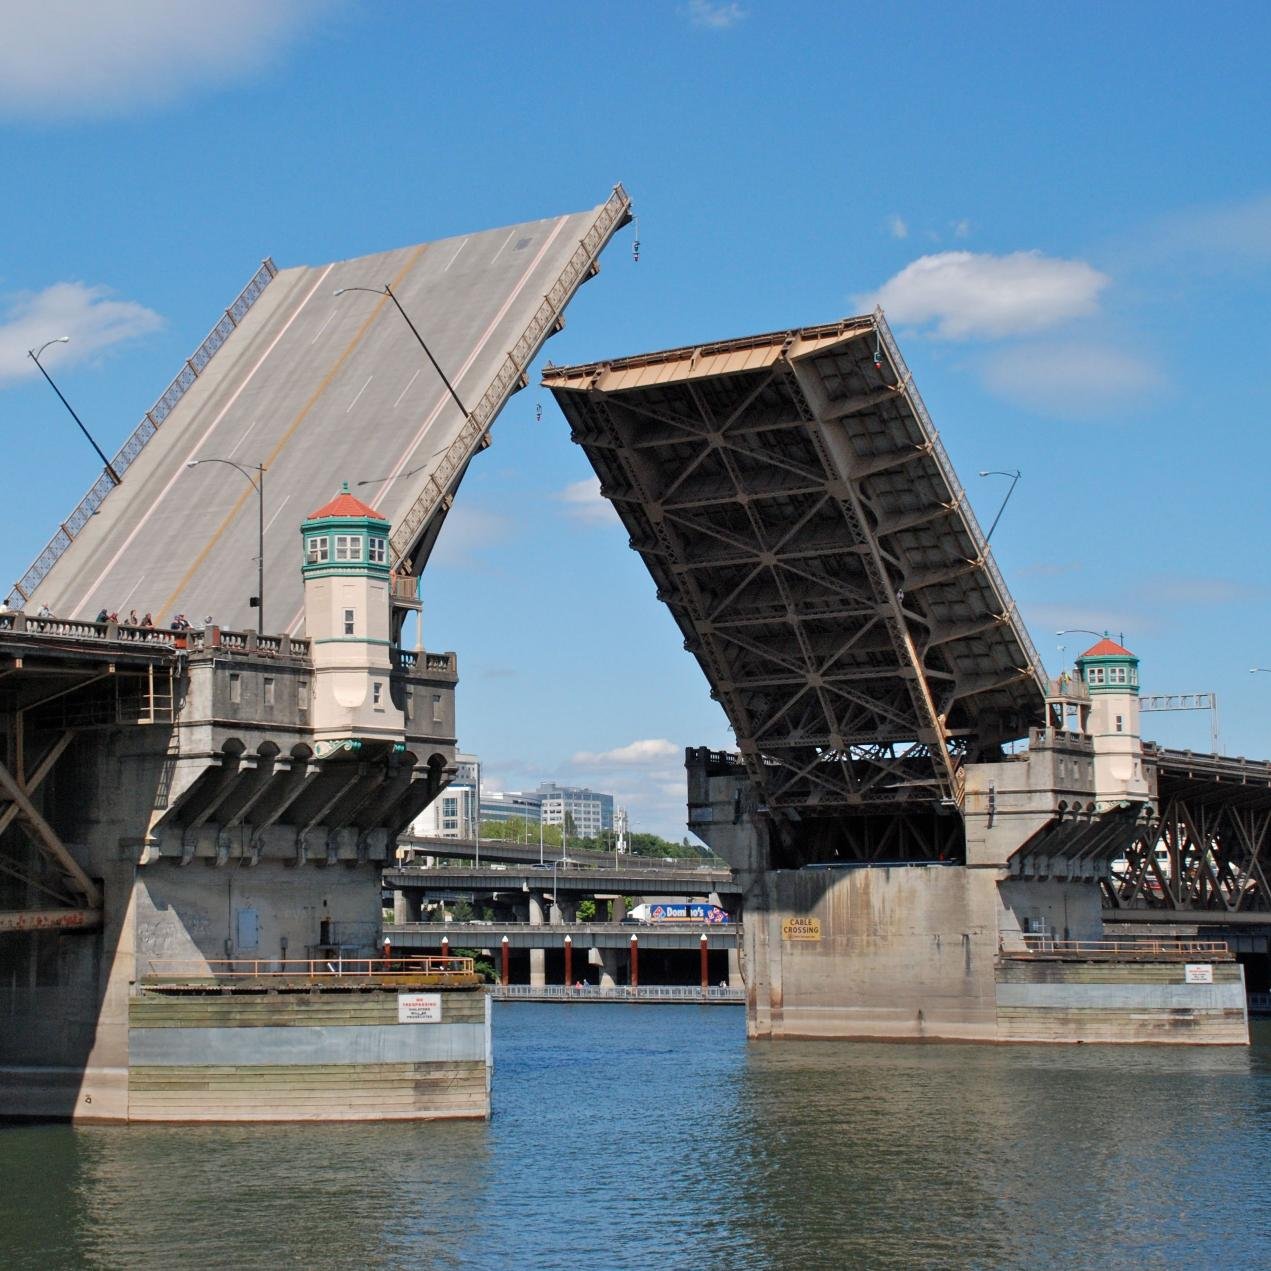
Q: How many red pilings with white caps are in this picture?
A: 6